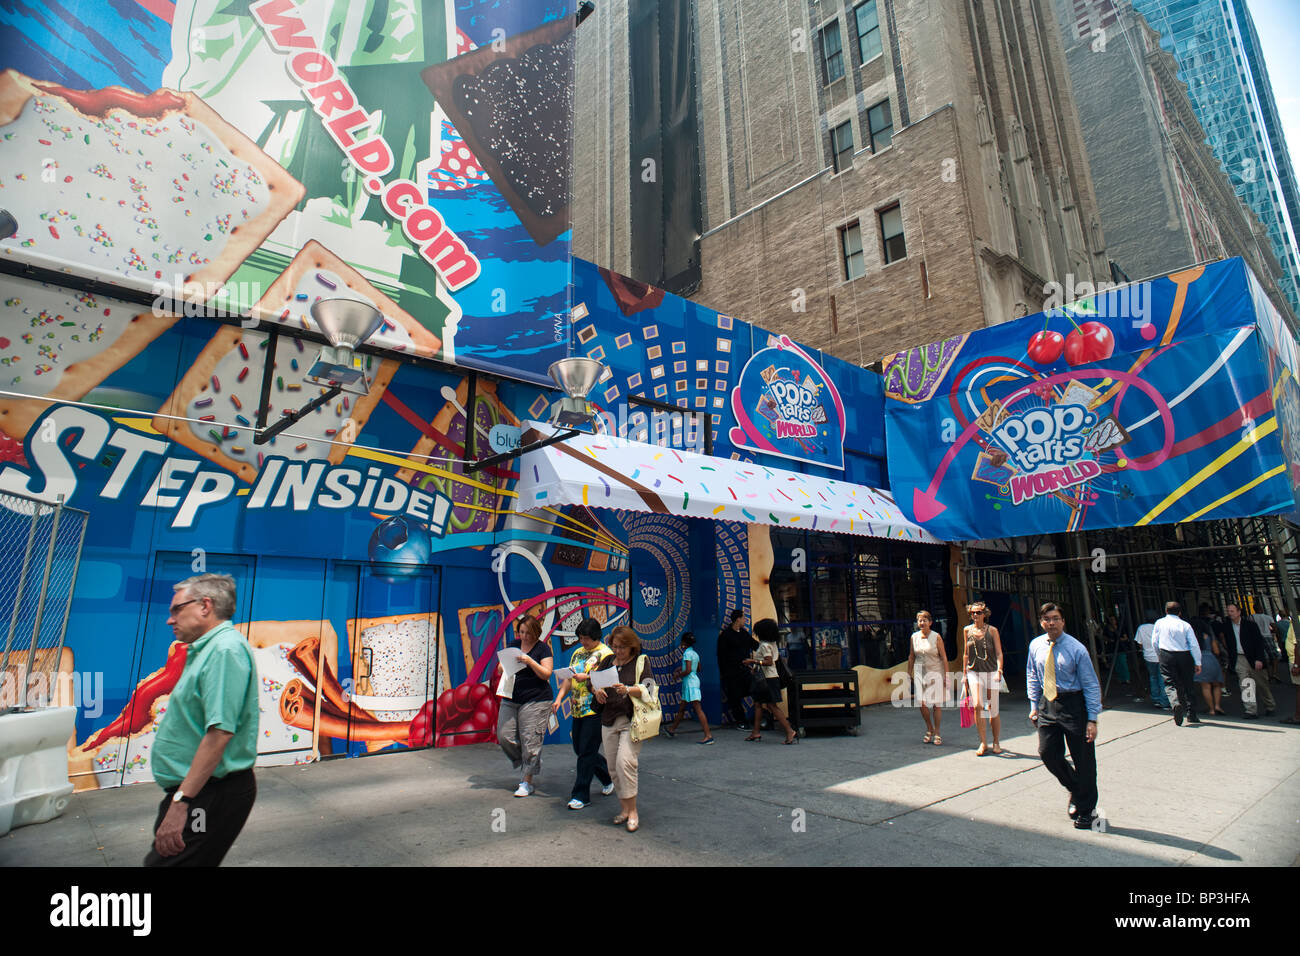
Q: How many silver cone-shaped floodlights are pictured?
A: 2